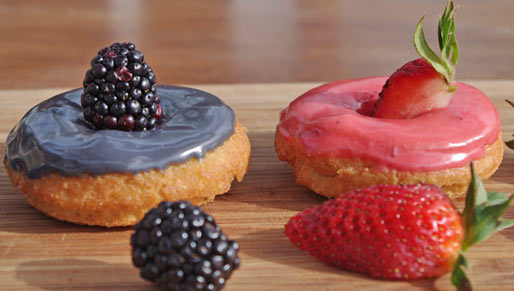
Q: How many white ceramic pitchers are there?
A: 0